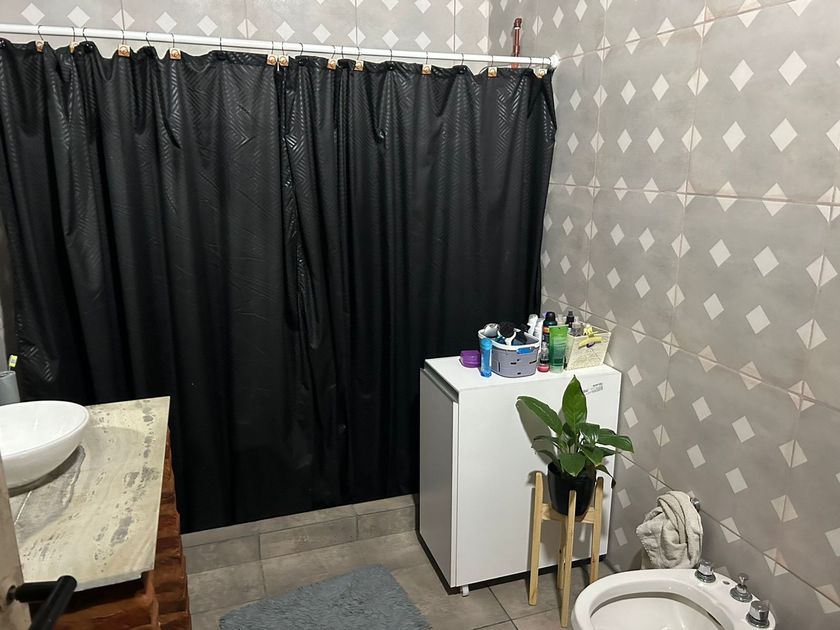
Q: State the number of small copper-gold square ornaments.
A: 11